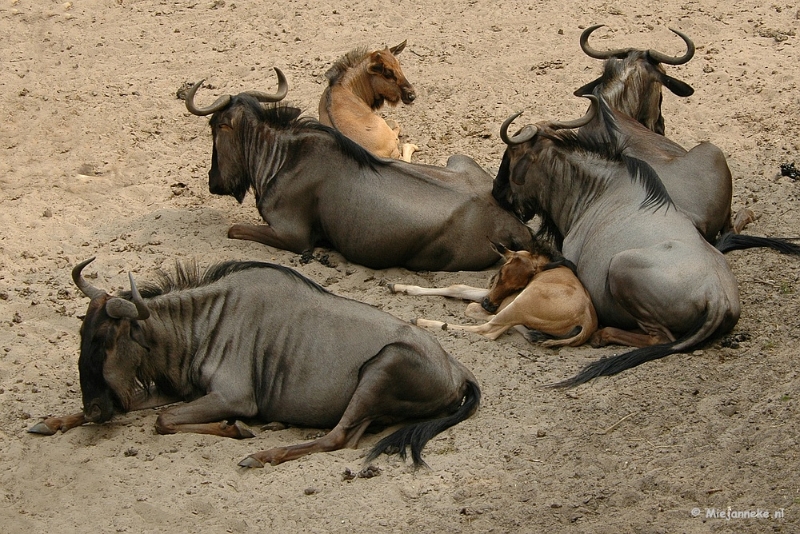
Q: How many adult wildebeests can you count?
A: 4